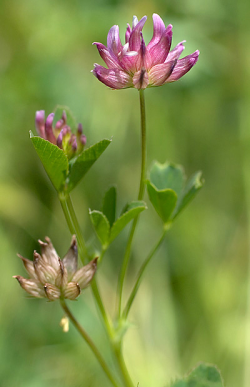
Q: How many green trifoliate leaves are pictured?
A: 3